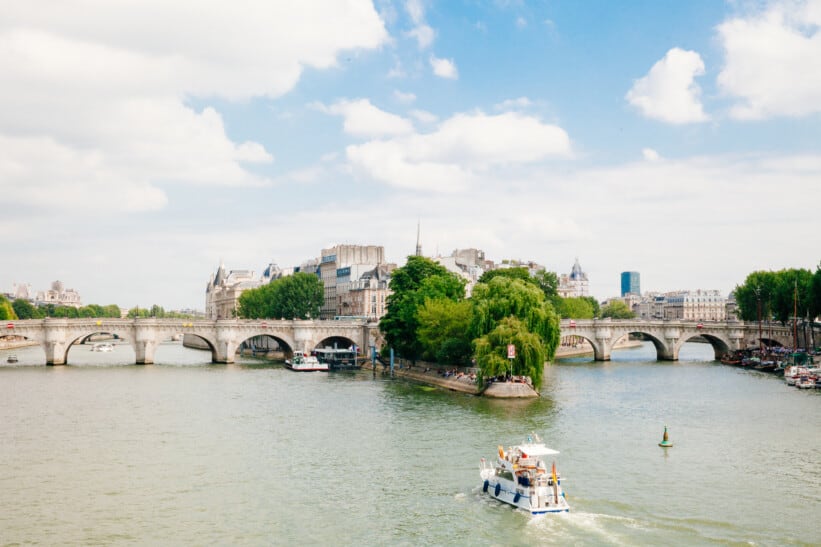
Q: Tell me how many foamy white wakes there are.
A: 1